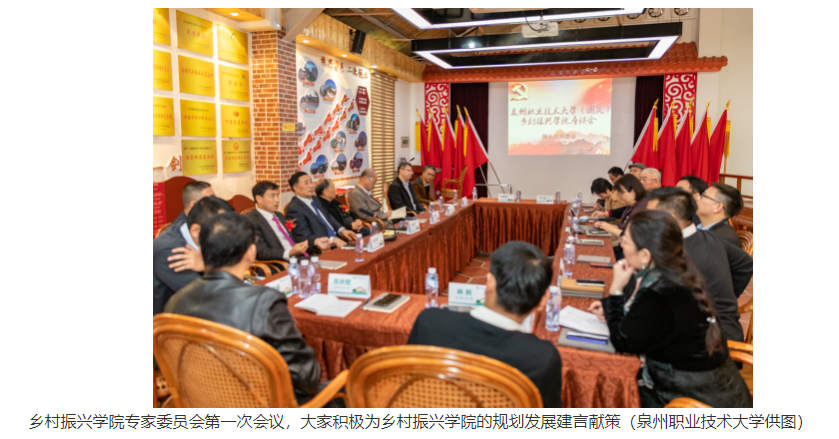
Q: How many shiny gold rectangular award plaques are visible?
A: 11